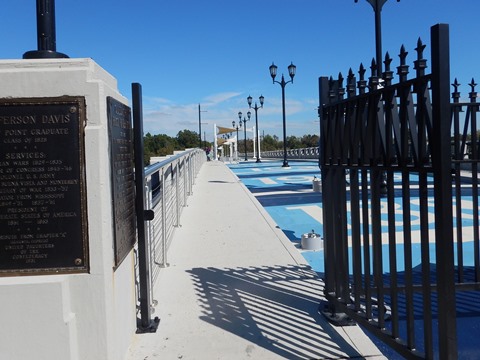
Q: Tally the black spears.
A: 10